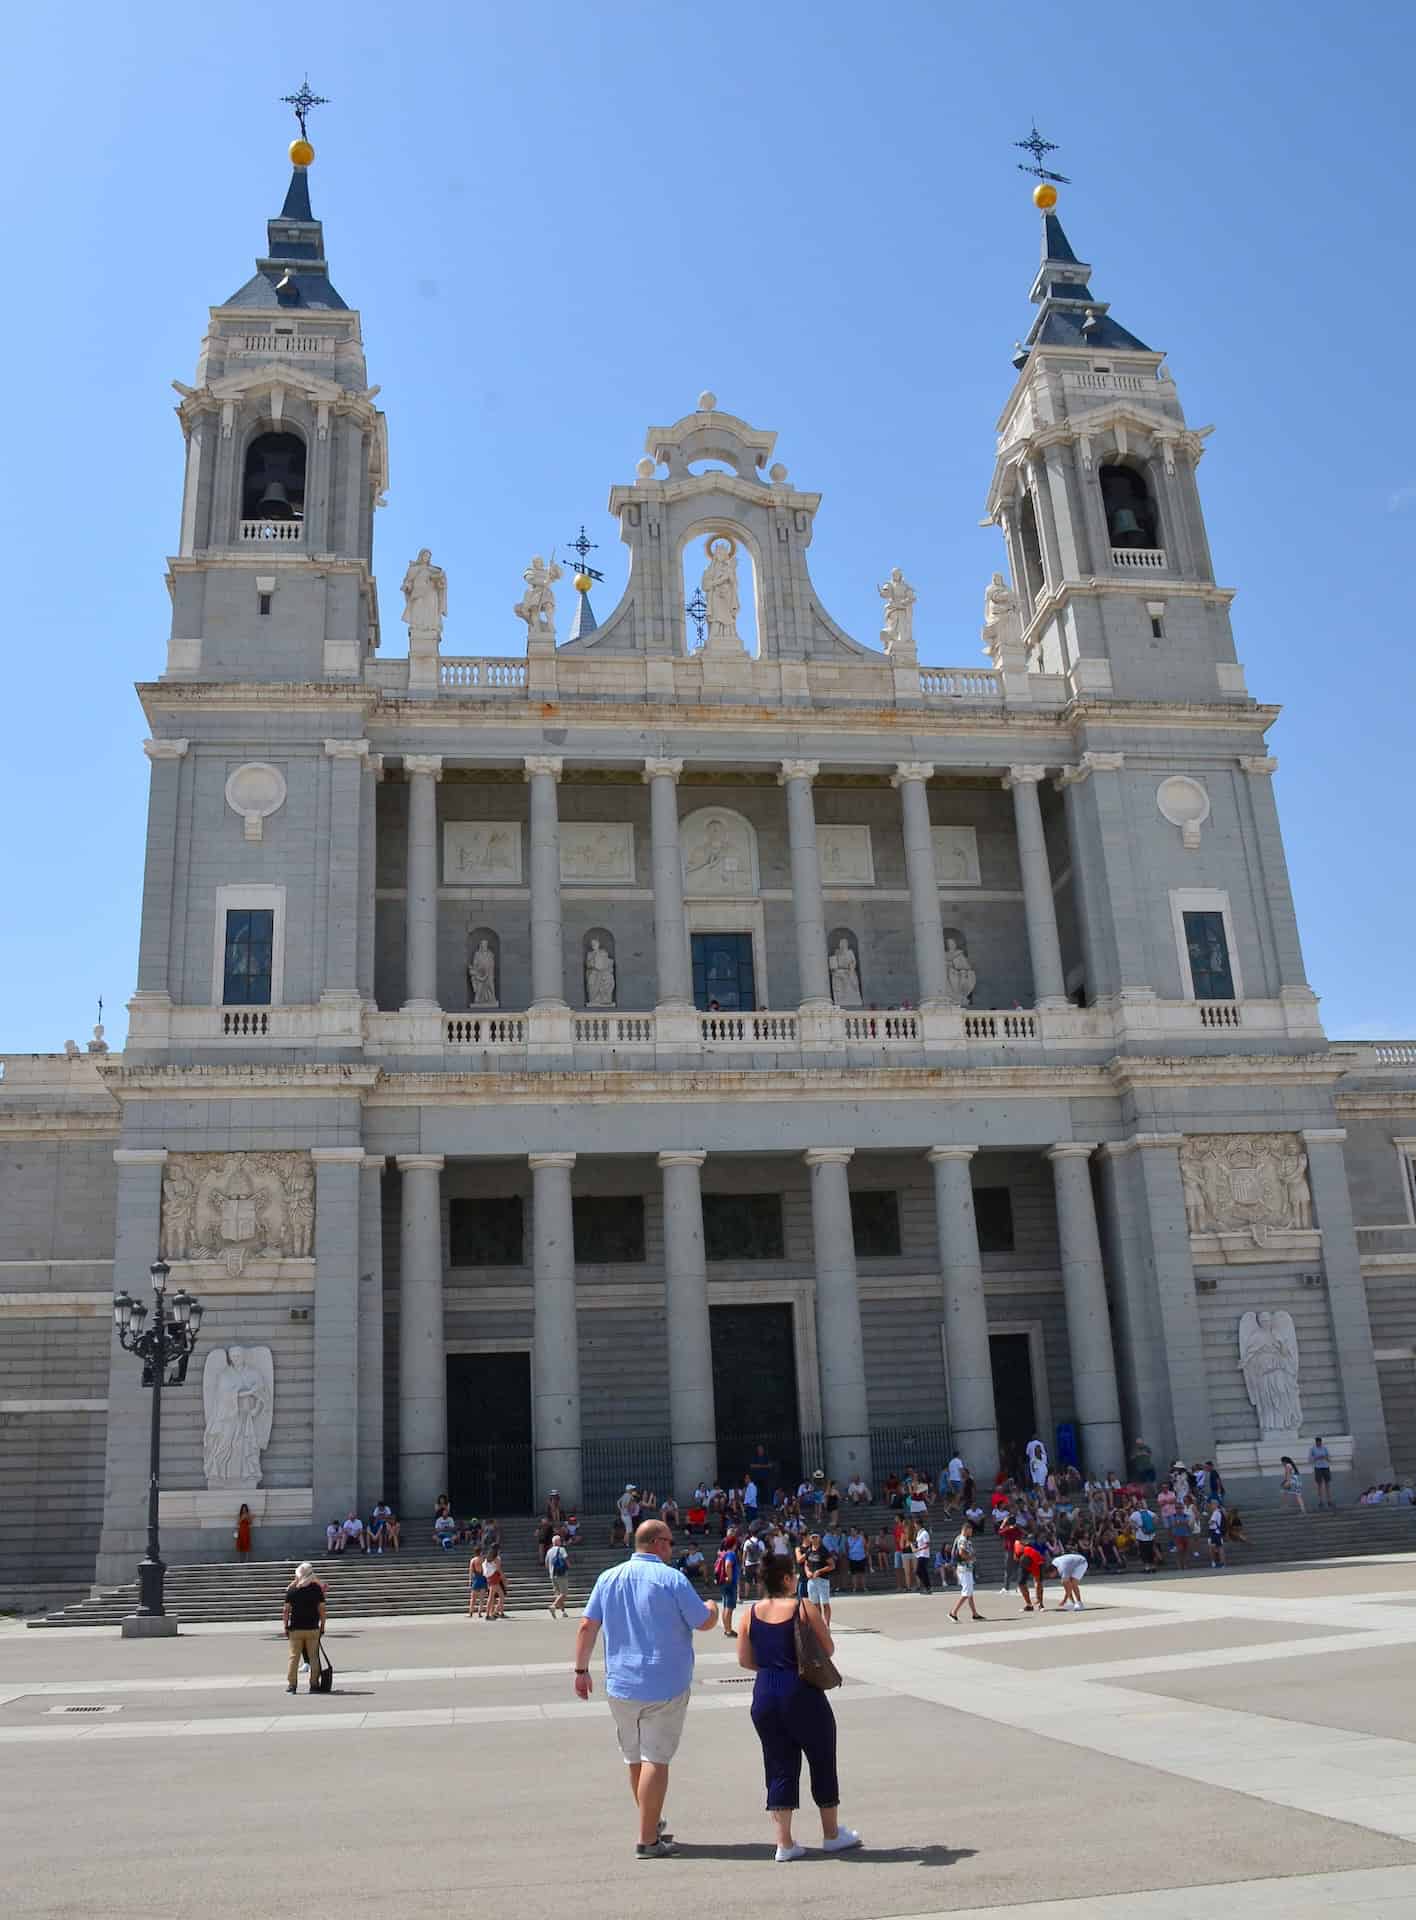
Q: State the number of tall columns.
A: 12